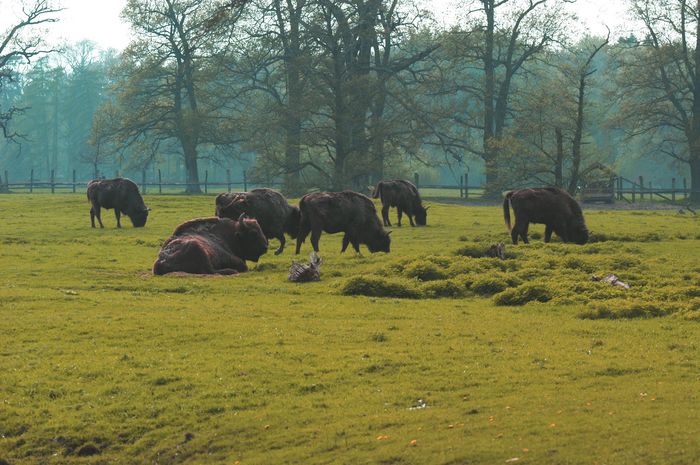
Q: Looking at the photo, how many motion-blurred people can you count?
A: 0